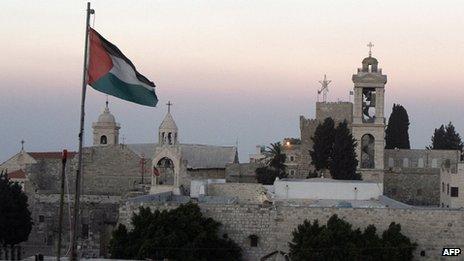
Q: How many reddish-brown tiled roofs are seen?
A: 2